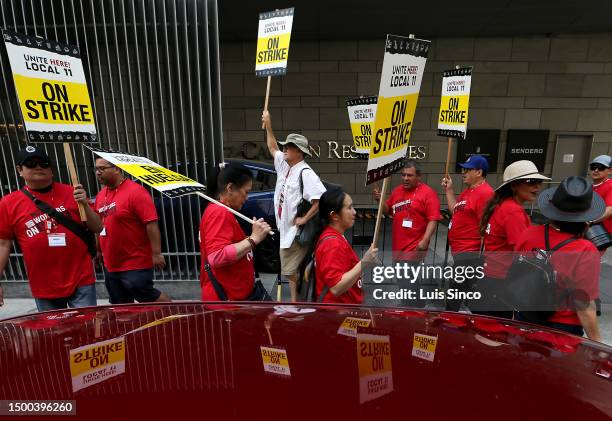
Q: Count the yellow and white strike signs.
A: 6